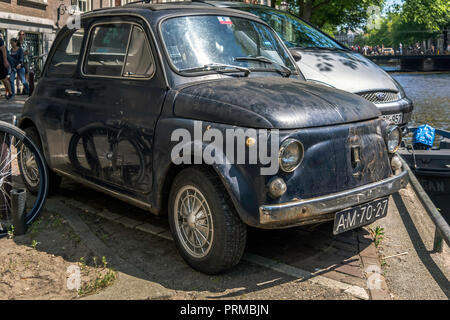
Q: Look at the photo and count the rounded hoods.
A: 2